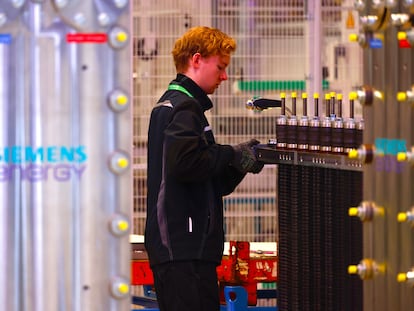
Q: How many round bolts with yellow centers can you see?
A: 5